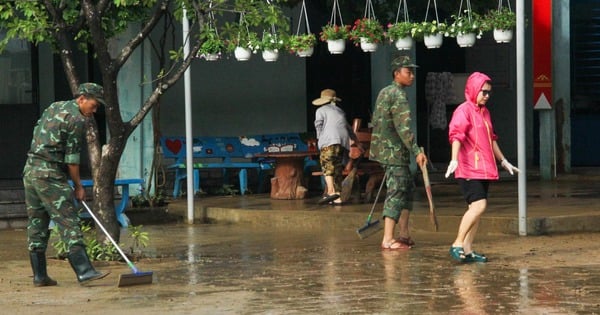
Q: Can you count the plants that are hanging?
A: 10